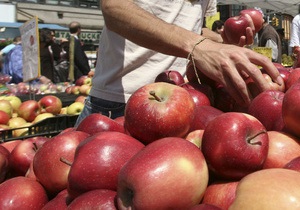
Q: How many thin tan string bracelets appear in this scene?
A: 1